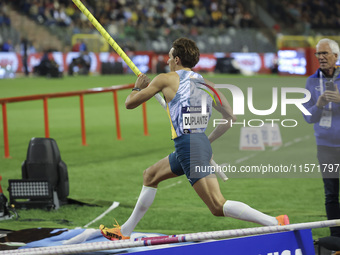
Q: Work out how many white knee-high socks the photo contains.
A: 2